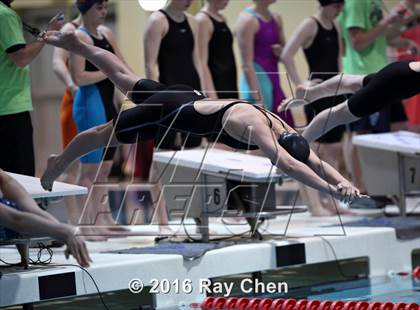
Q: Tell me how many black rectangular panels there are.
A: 2